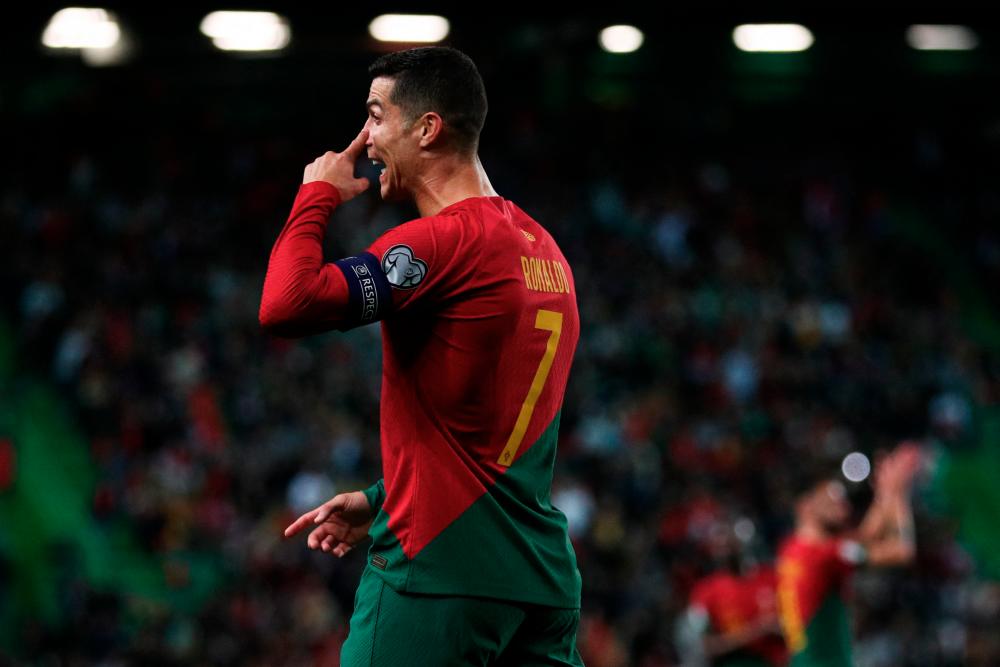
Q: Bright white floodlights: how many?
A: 6